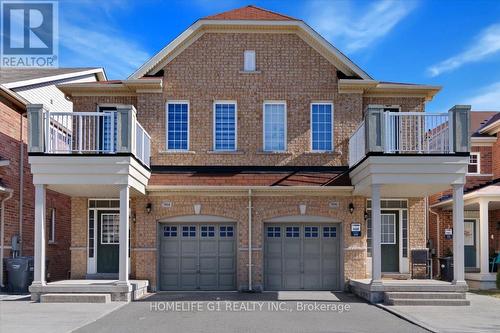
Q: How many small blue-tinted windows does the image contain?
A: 8